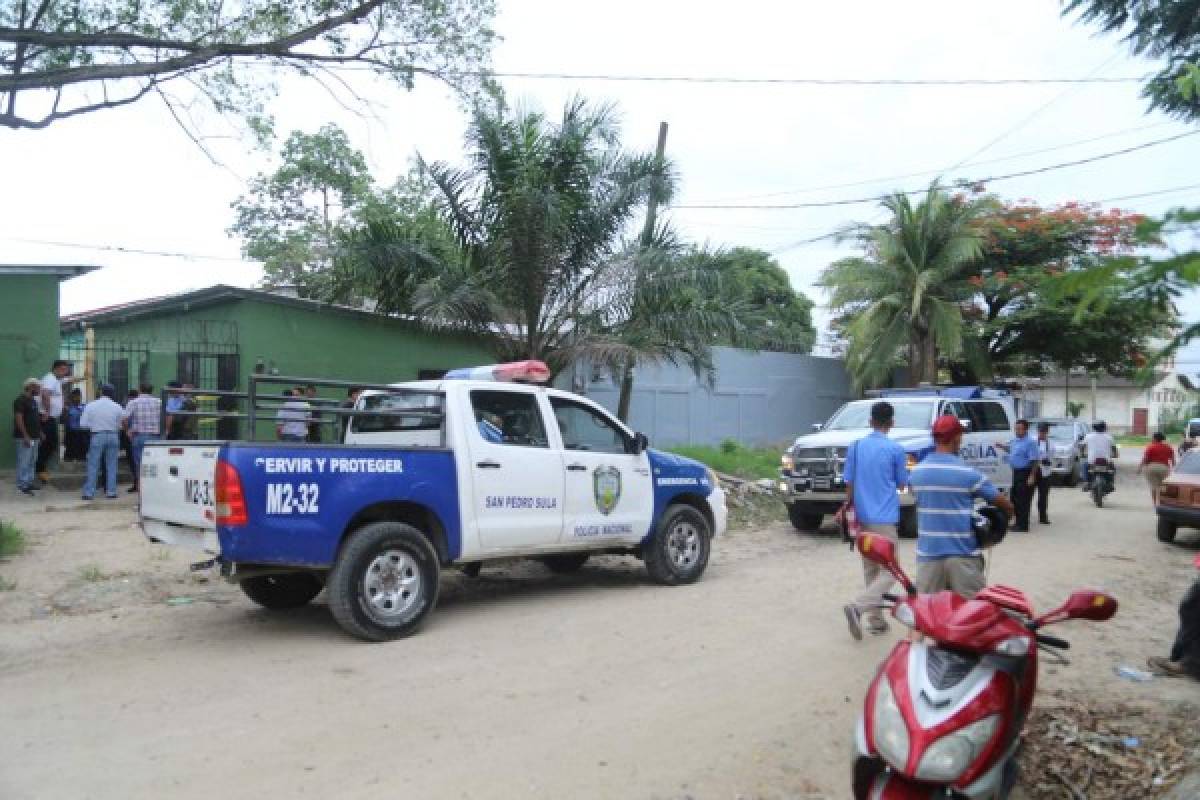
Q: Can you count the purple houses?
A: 0